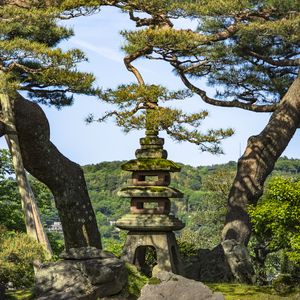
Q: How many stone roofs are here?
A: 3